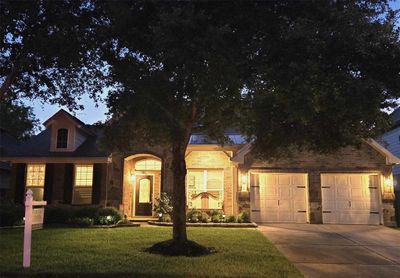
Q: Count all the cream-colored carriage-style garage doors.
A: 2